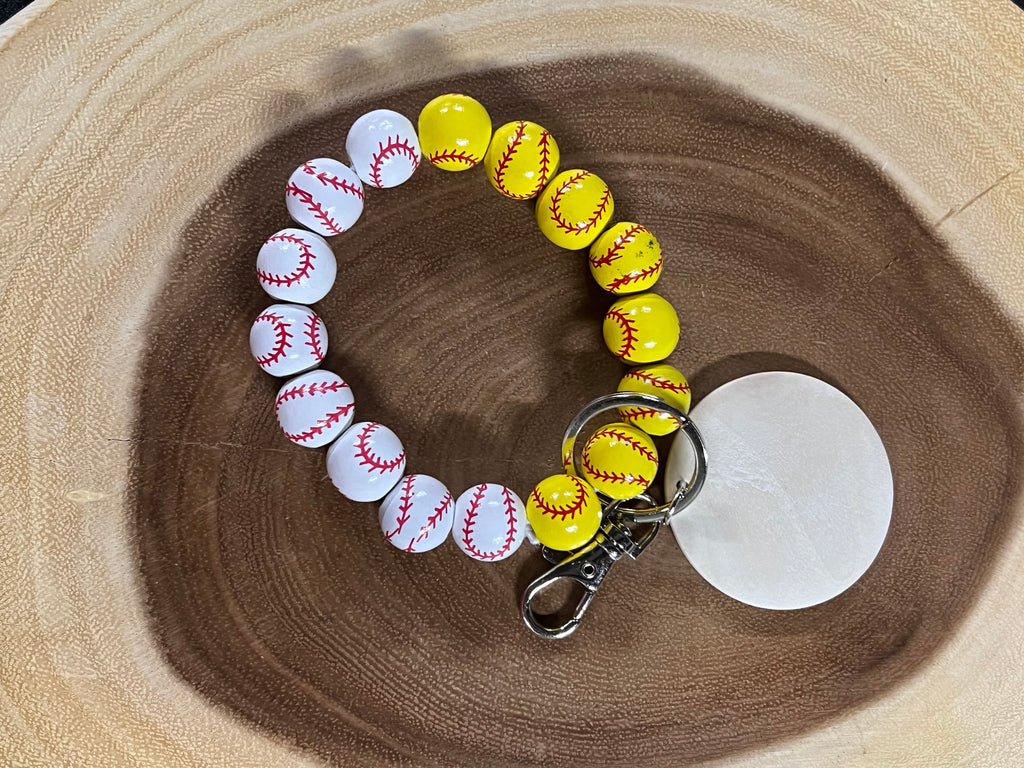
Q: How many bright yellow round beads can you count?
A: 8